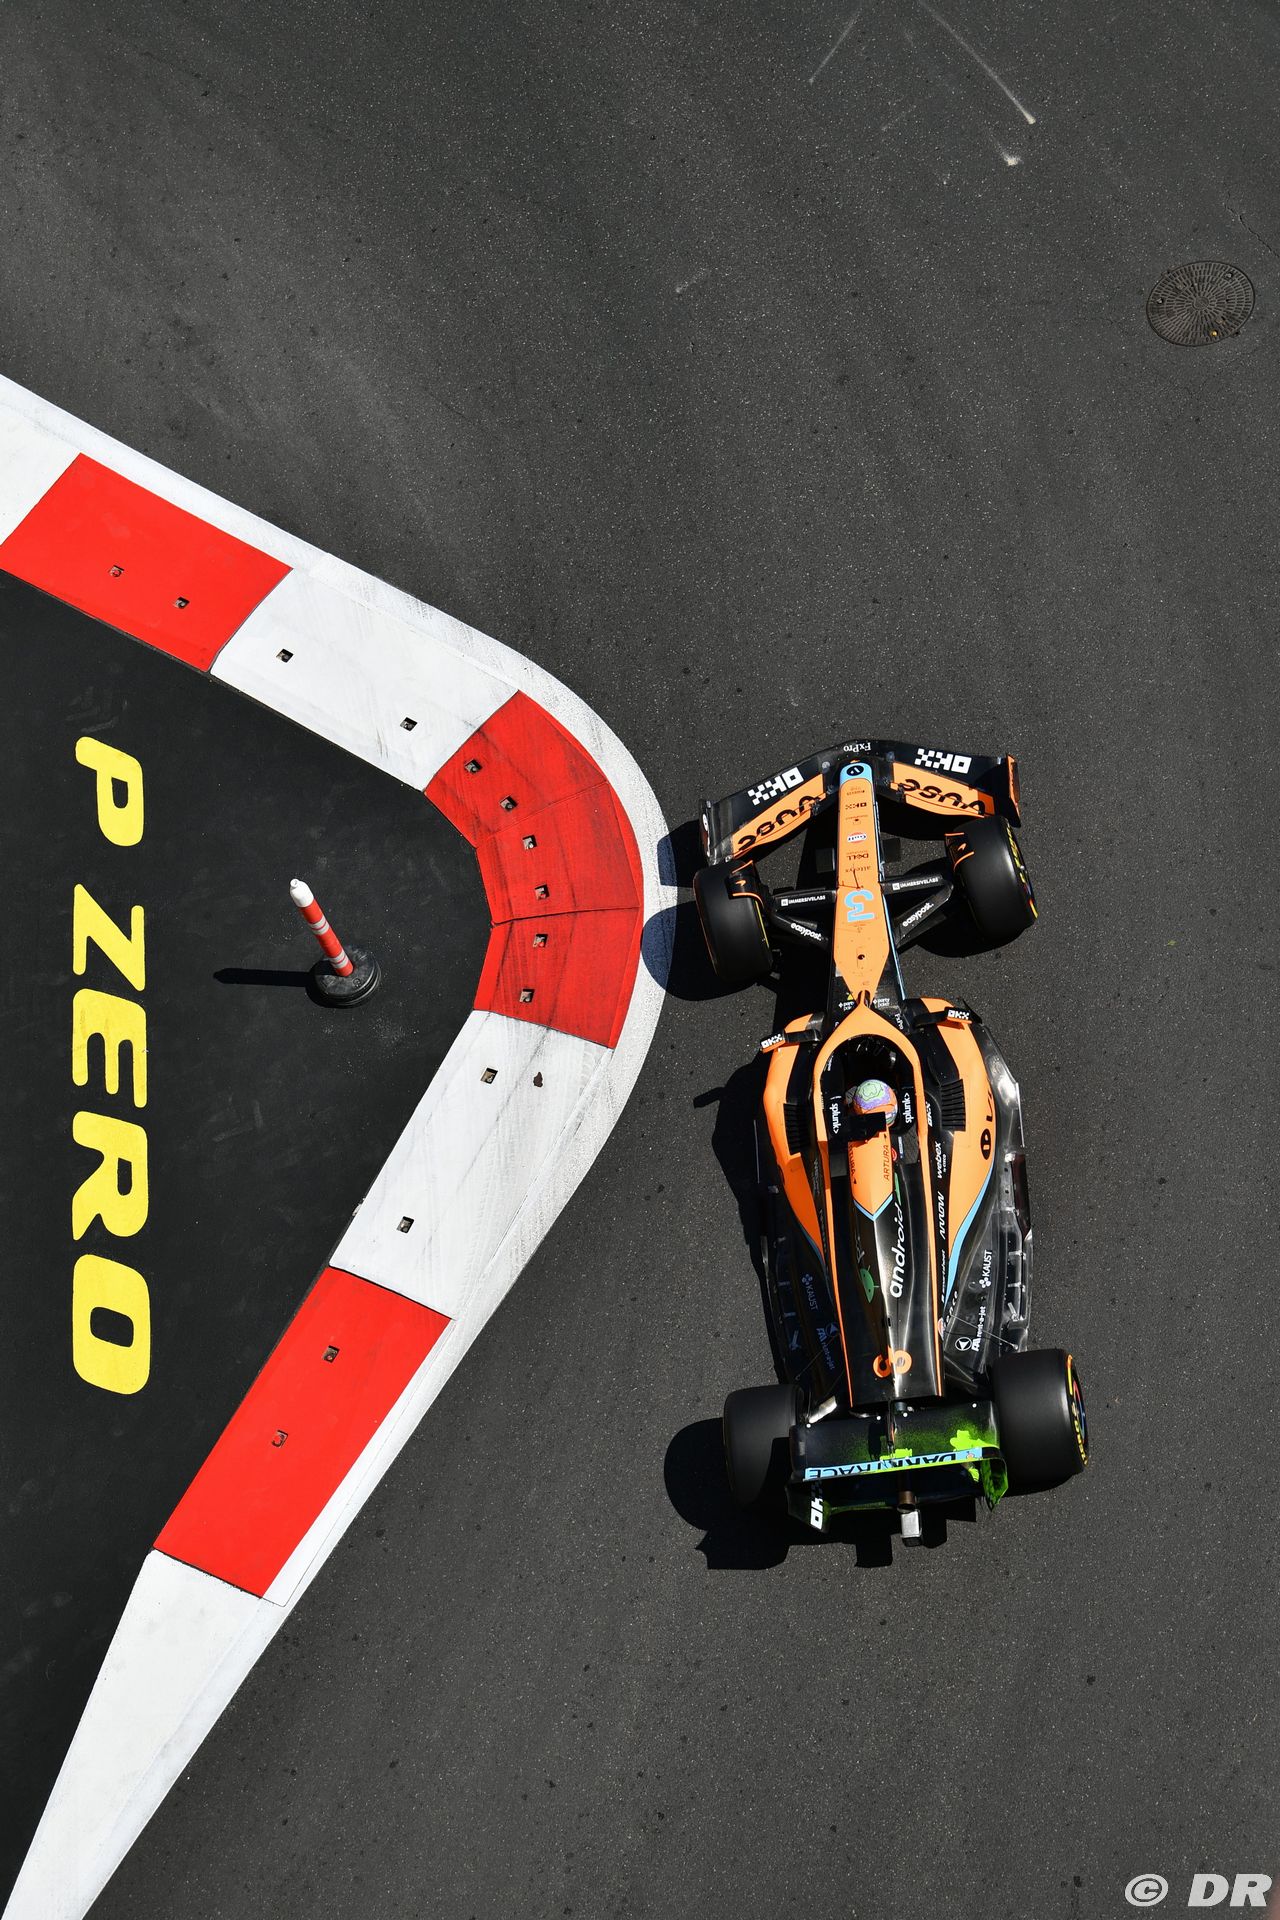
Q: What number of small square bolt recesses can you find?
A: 14